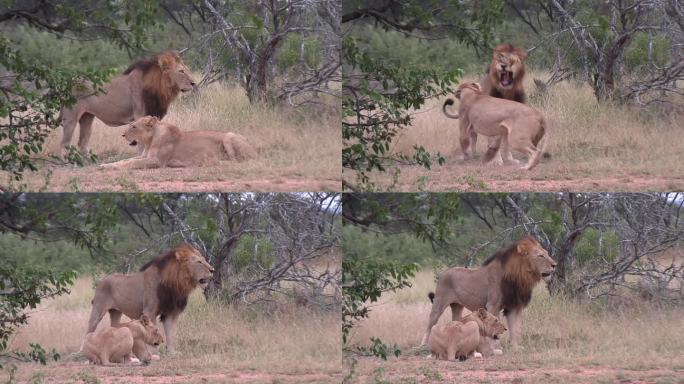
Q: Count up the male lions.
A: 4